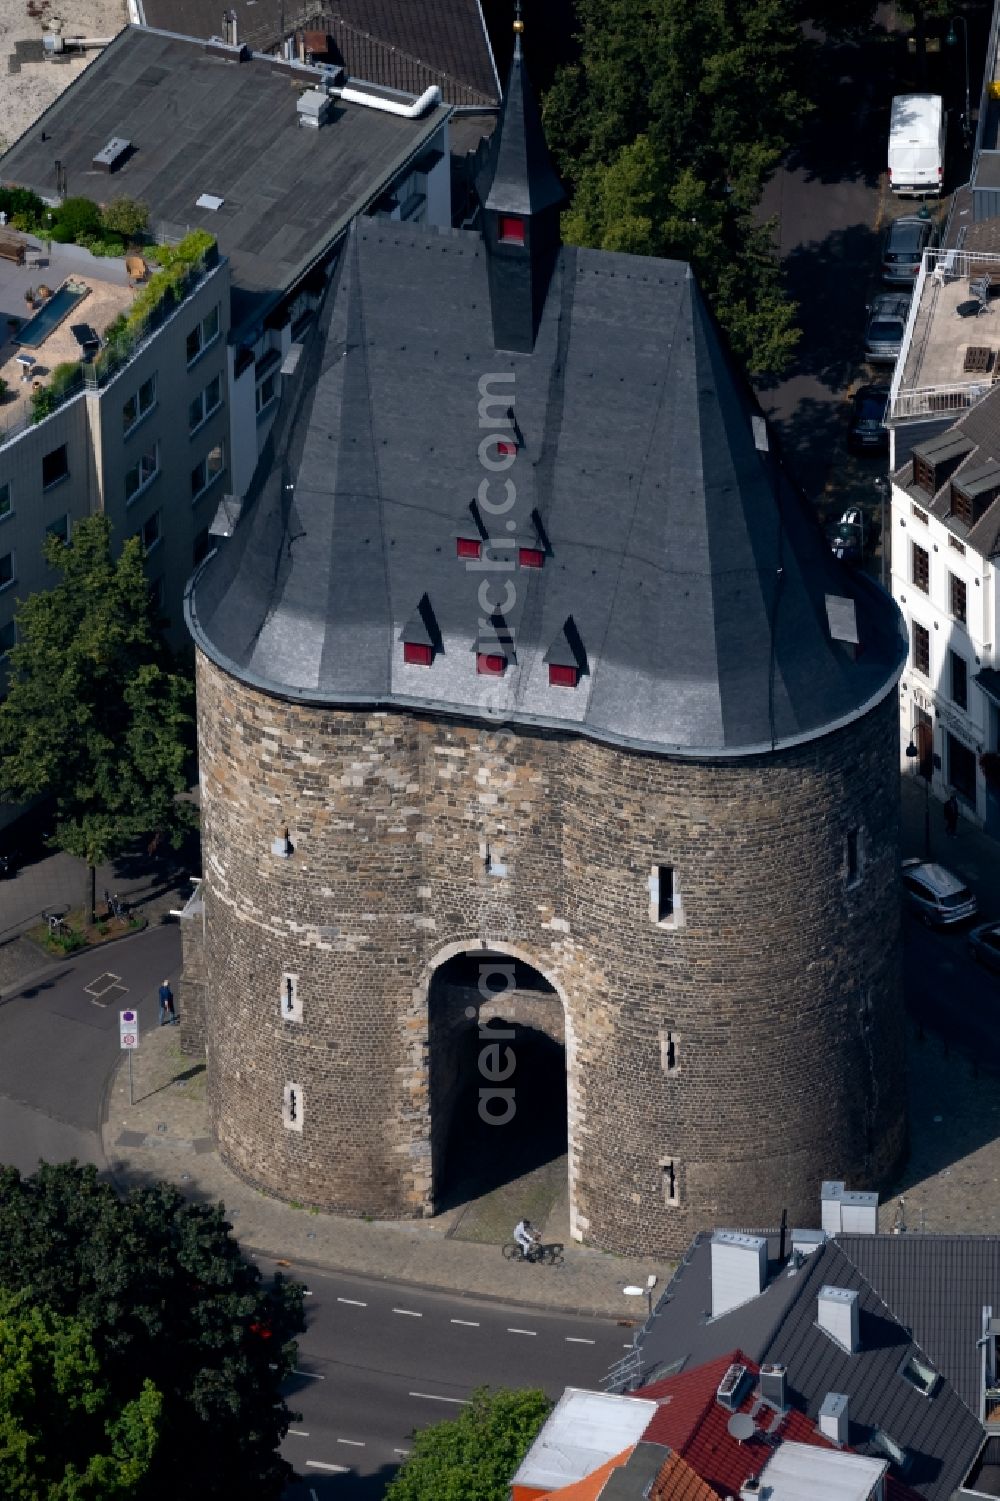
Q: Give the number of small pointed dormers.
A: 6